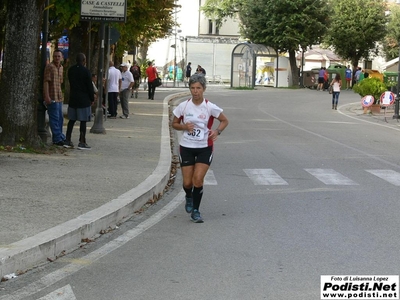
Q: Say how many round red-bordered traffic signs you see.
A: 2